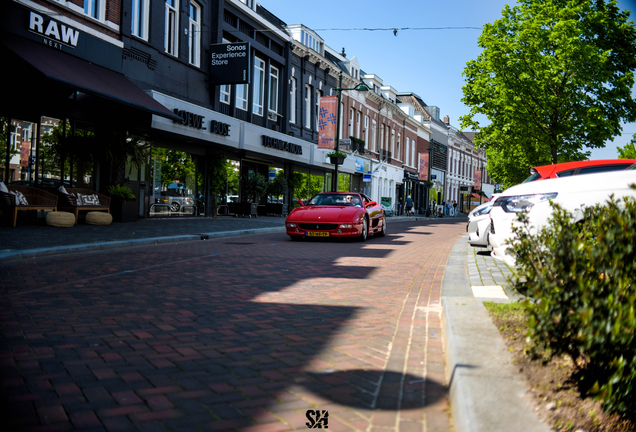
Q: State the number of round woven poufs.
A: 2